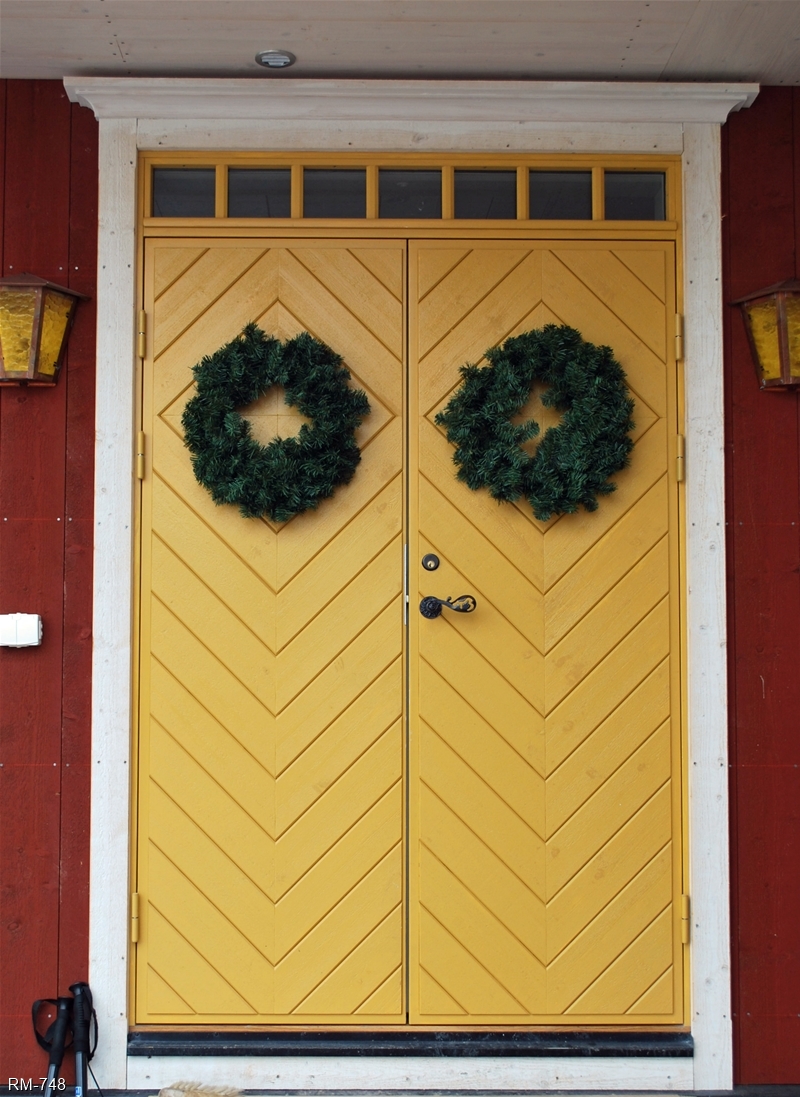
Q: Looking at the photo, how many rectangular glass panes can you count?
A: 7